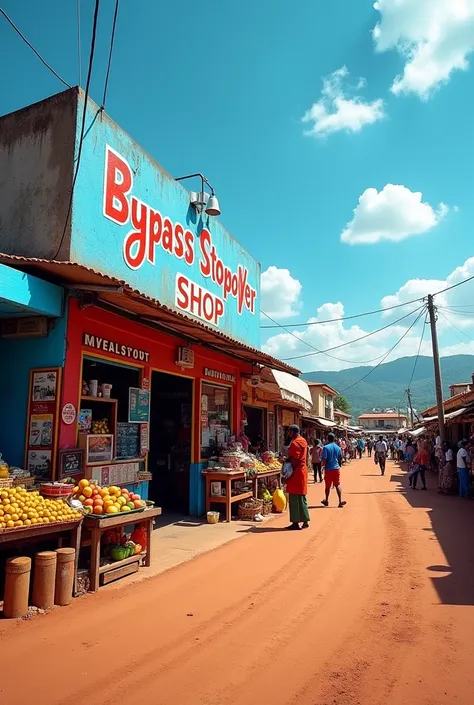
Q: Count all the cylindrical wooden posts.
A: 3